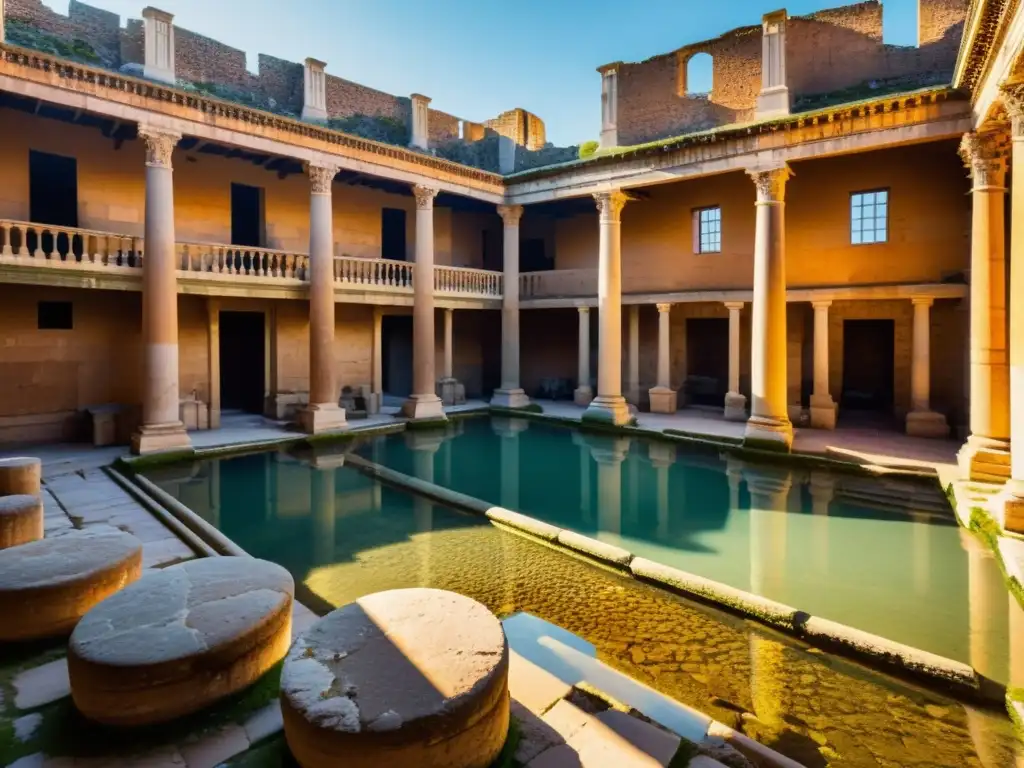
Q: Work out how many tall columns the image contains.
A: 8